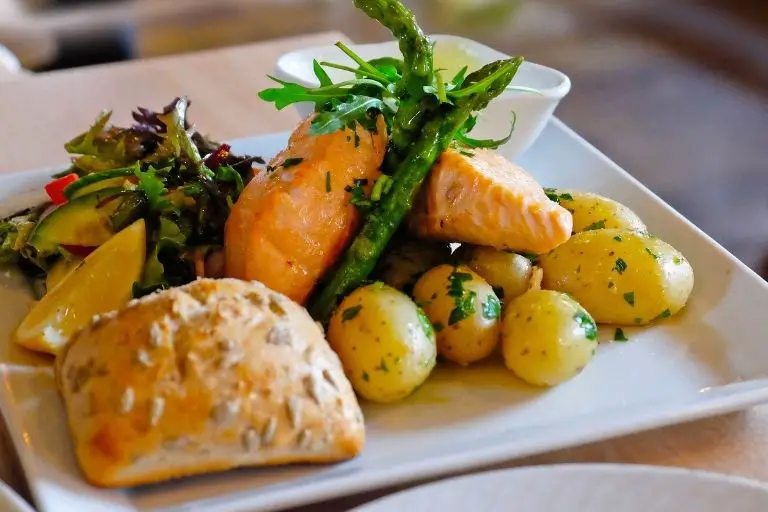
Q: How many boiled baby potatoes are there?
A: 6